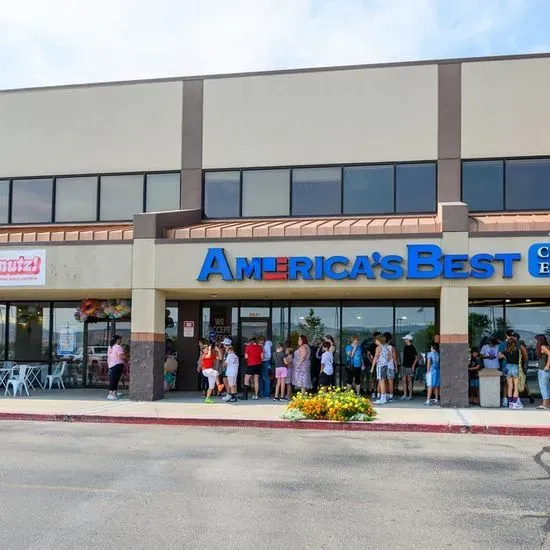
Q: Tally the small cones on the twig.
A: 0